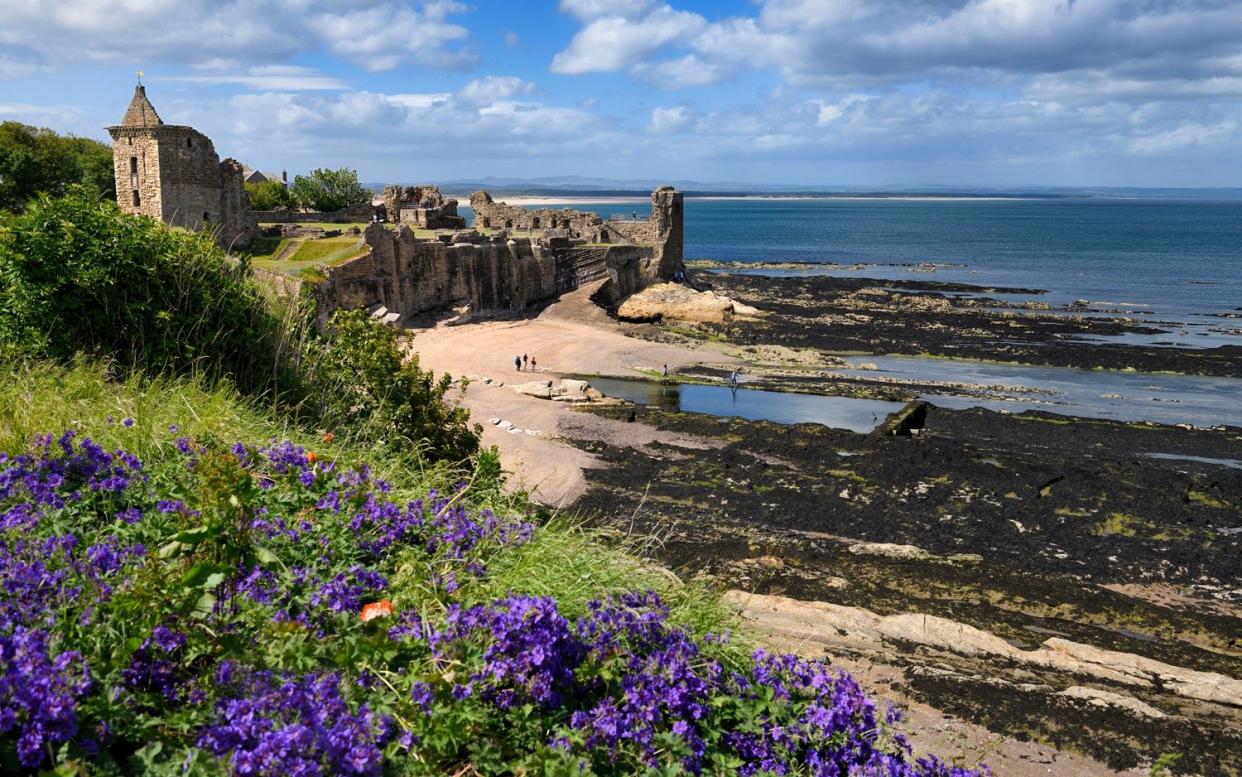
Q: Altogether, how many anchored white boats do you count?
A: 0